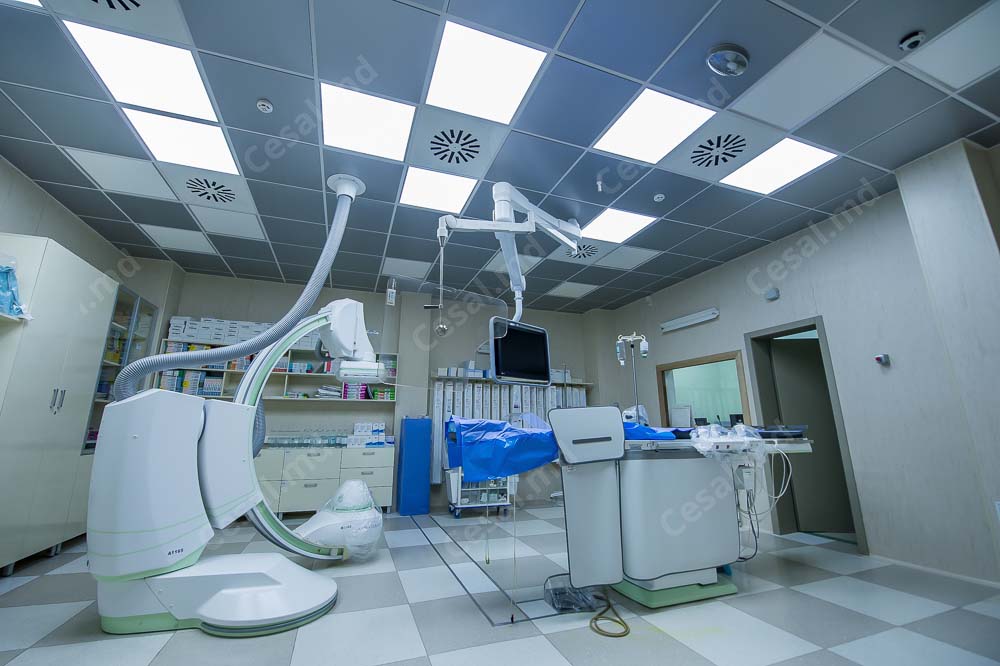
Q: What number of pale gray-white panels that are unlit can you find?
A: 9